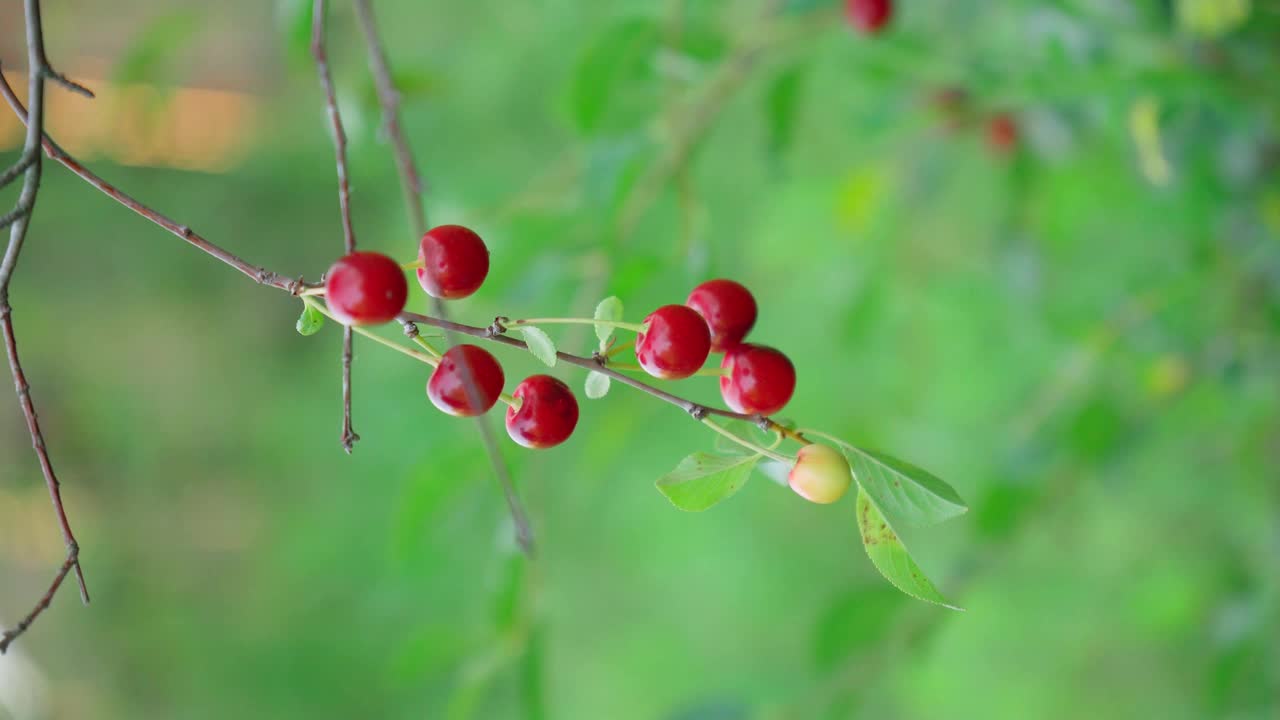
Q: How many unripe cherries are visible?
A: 1